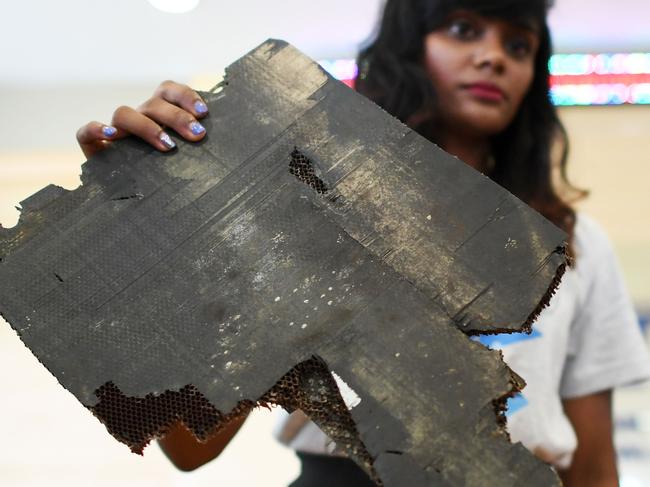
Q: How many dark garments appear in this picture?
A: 1